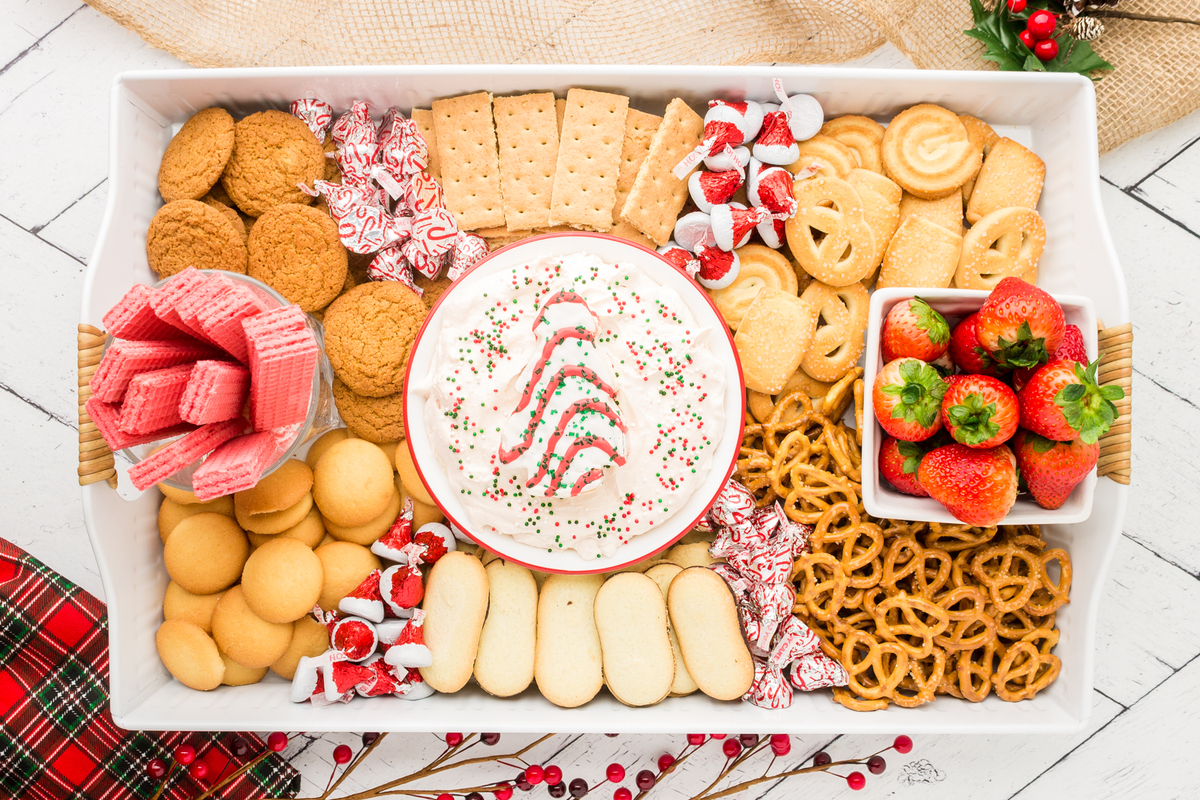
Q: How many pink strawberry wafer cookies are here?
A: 12